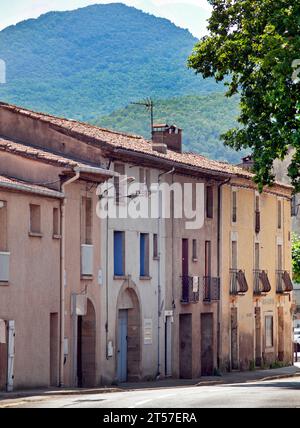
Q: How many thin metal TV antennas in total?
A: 1